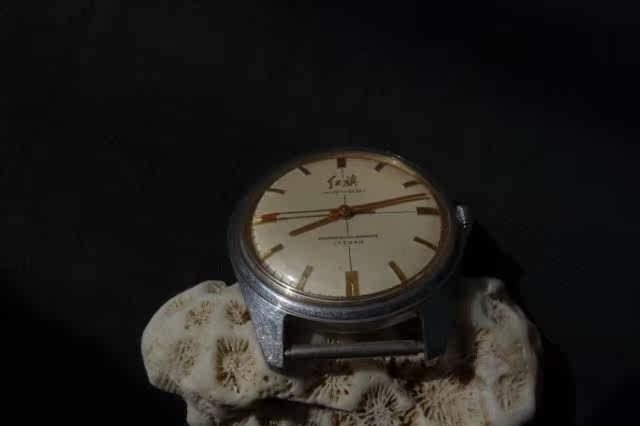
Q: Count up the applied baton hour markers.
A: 12